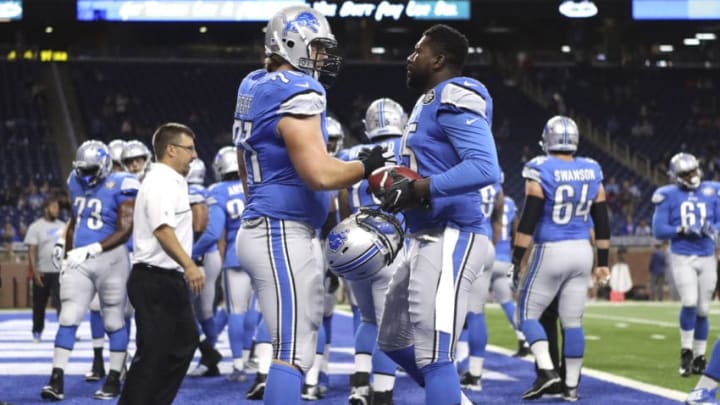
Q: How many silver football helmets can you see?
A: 11